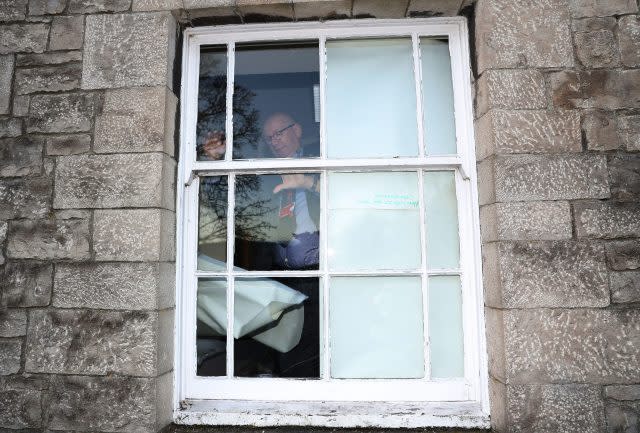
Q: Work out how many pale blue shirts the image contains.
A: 1